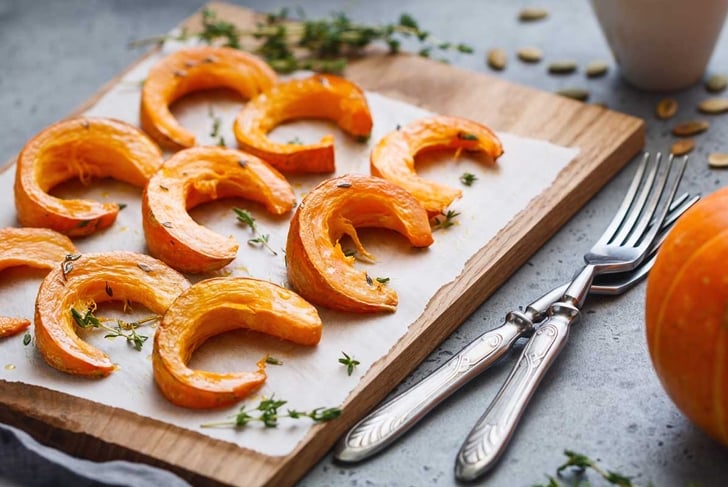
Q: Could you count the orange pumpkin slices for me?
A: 9